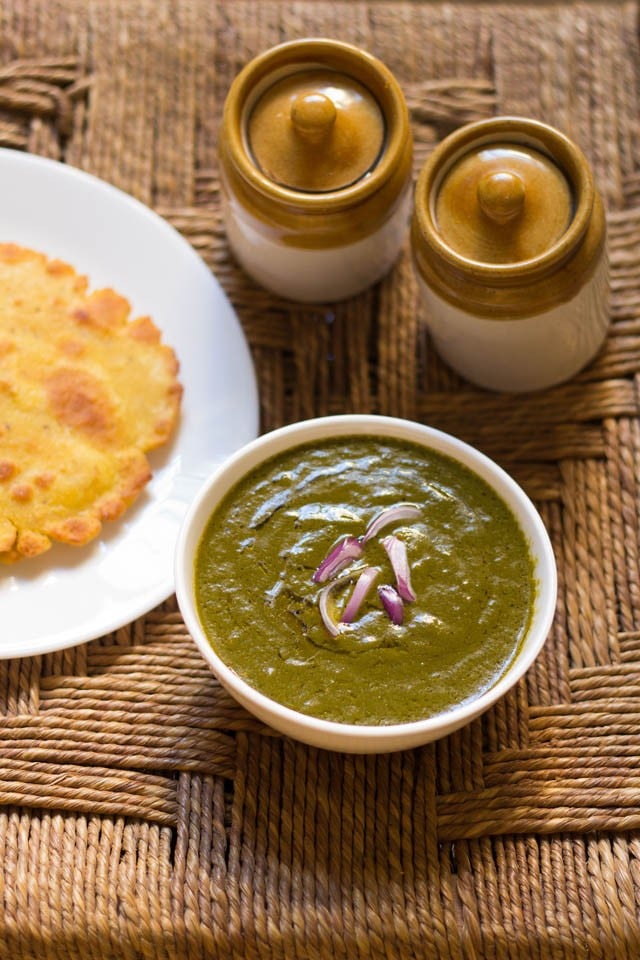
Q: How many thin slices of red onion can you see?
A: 6